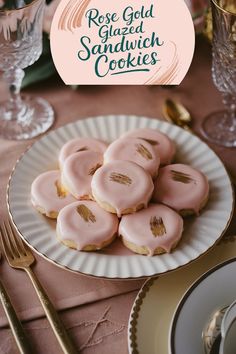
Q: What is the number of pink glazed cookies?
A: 9